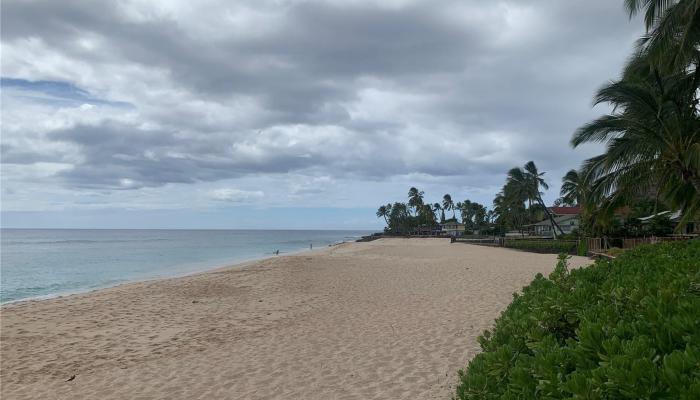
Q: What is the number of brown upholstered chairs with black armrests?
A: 0